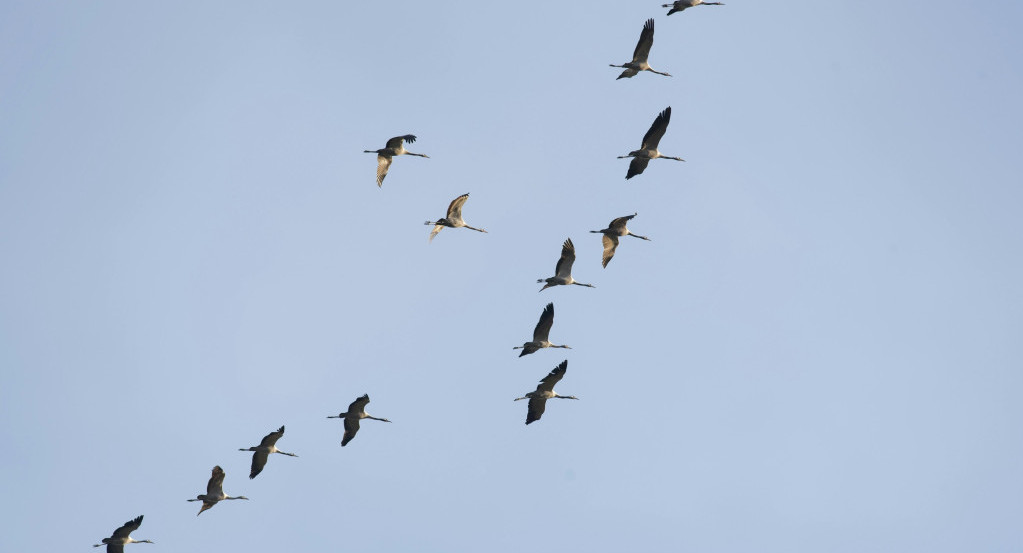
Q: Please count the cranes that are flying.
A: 13